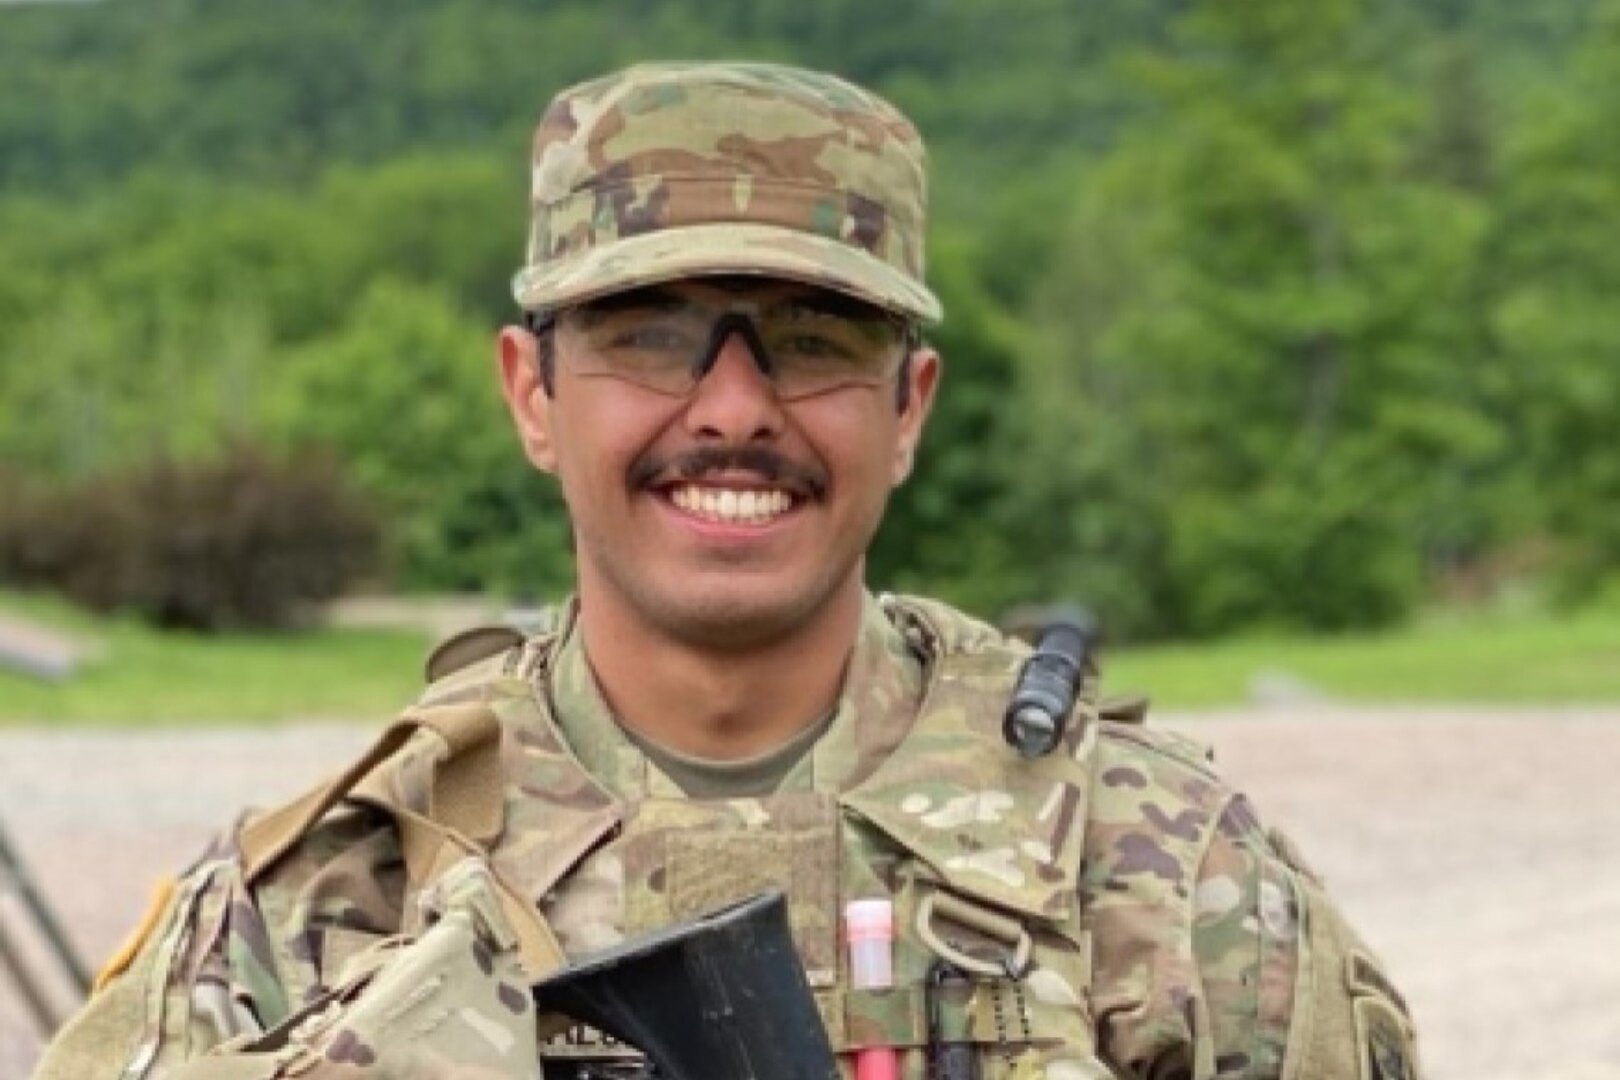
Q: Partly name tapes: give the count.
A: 1